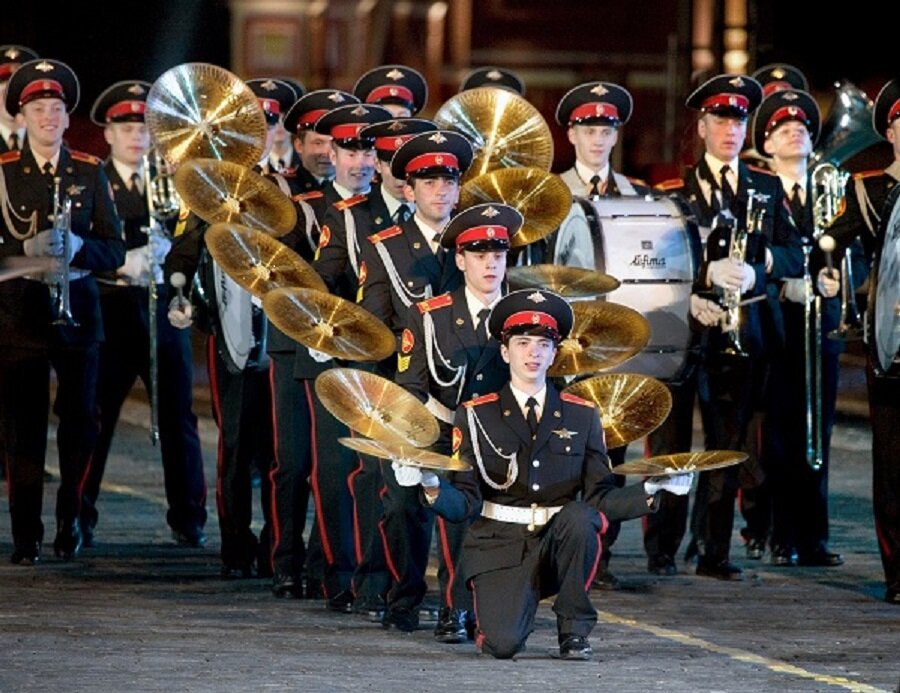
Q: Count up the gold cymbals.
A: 12